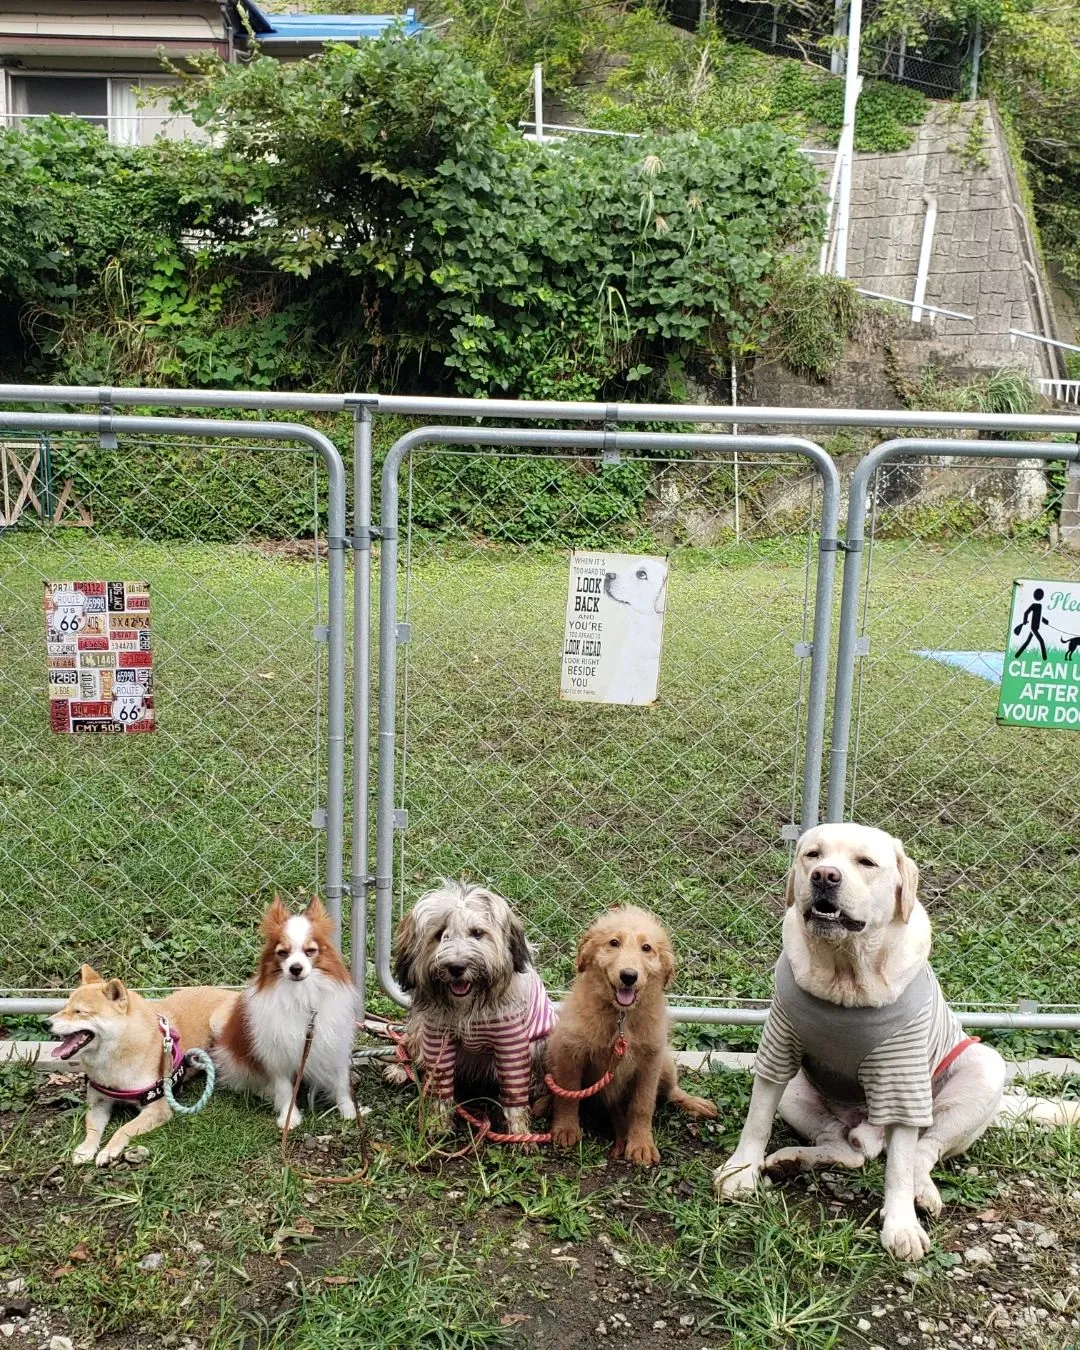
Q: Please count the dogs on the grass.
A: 5